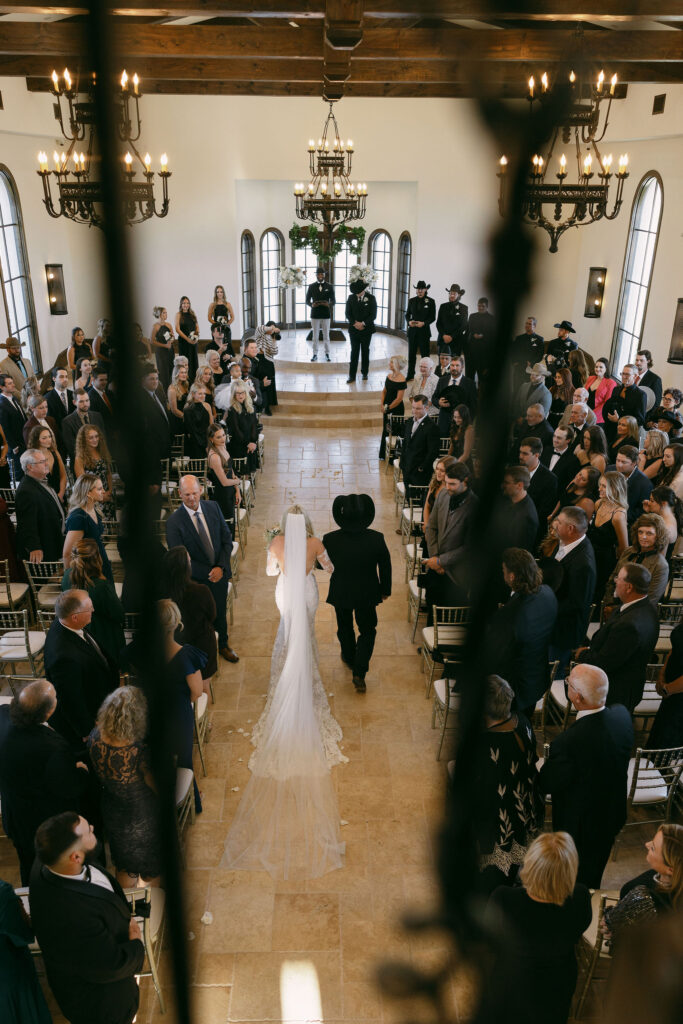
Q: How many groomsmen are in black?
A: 5